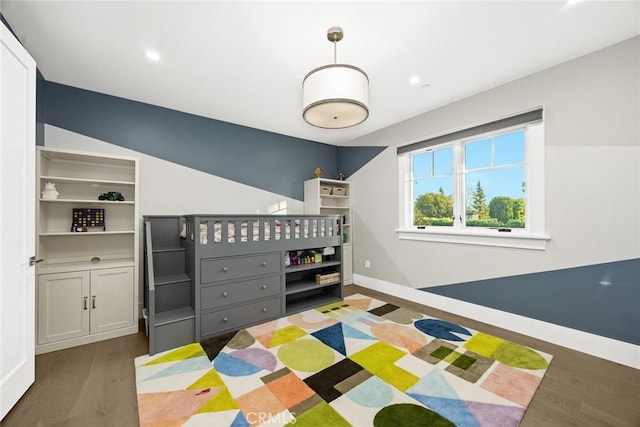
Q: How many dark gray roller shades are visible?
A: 1